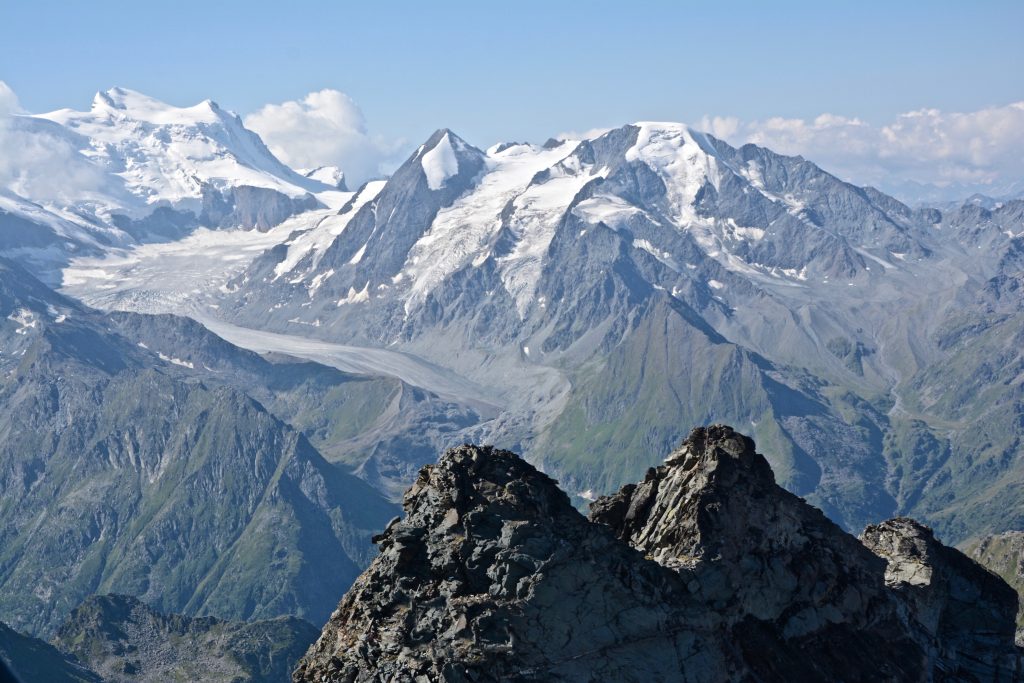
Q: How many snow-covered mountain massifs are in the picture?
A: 2